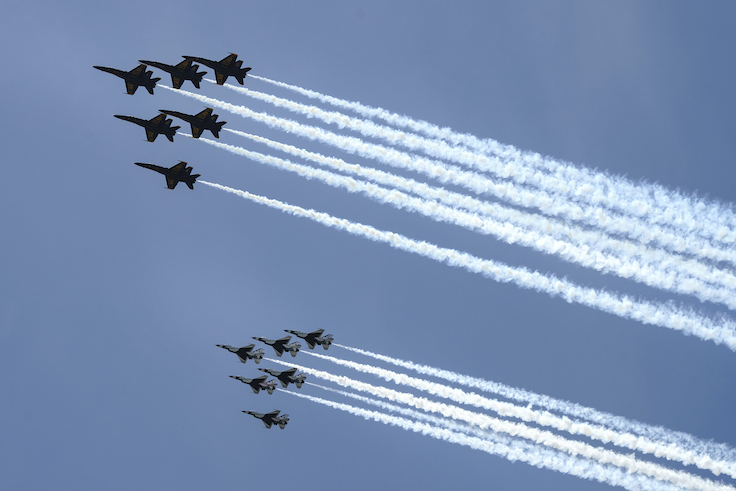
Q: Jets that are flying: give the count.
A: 12